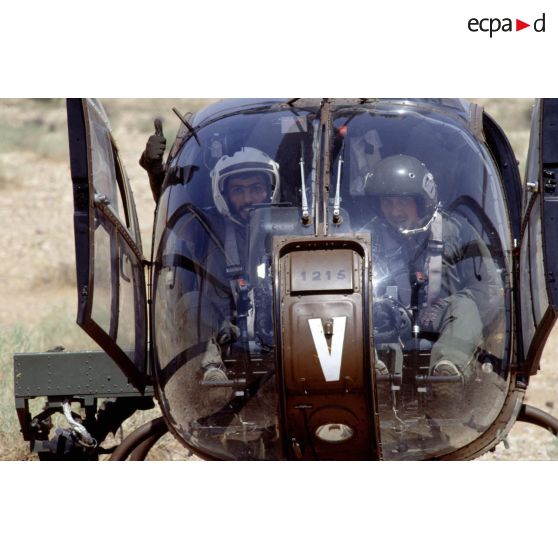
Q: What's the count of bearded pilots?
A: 1